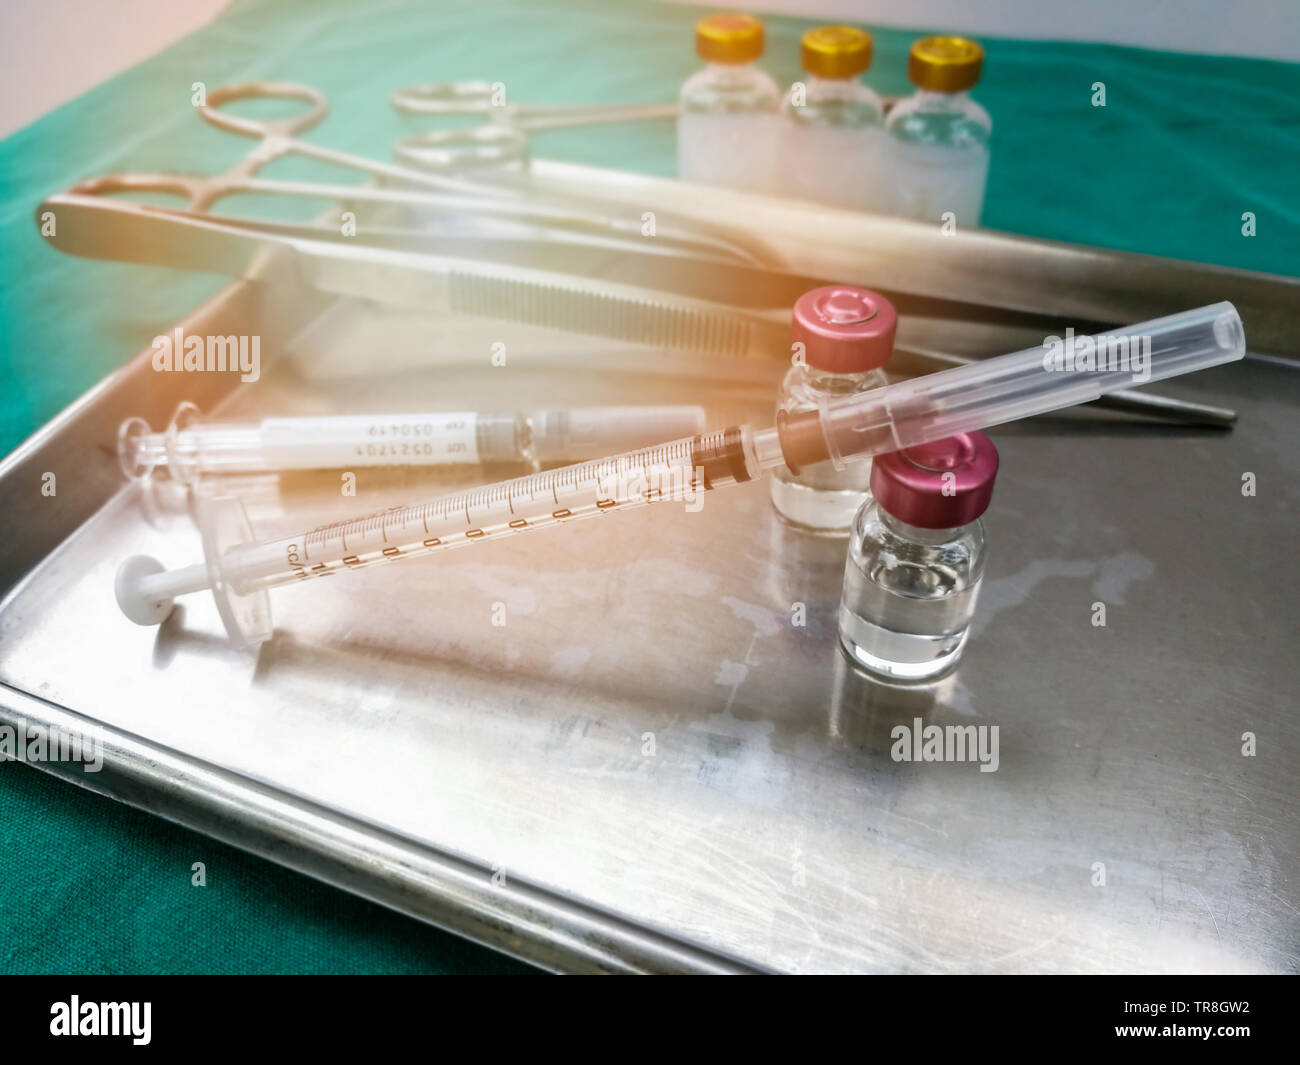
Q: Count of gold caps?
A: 3